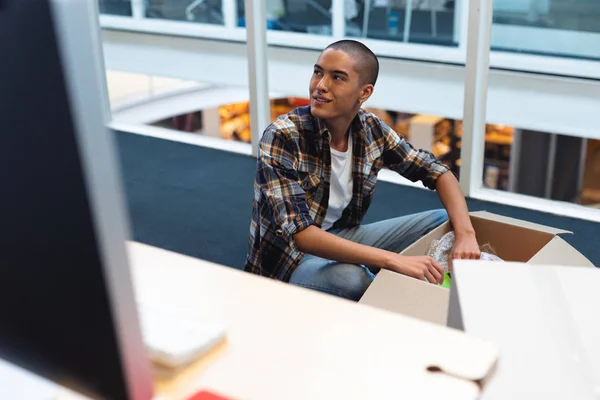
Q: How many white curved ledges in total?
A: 1